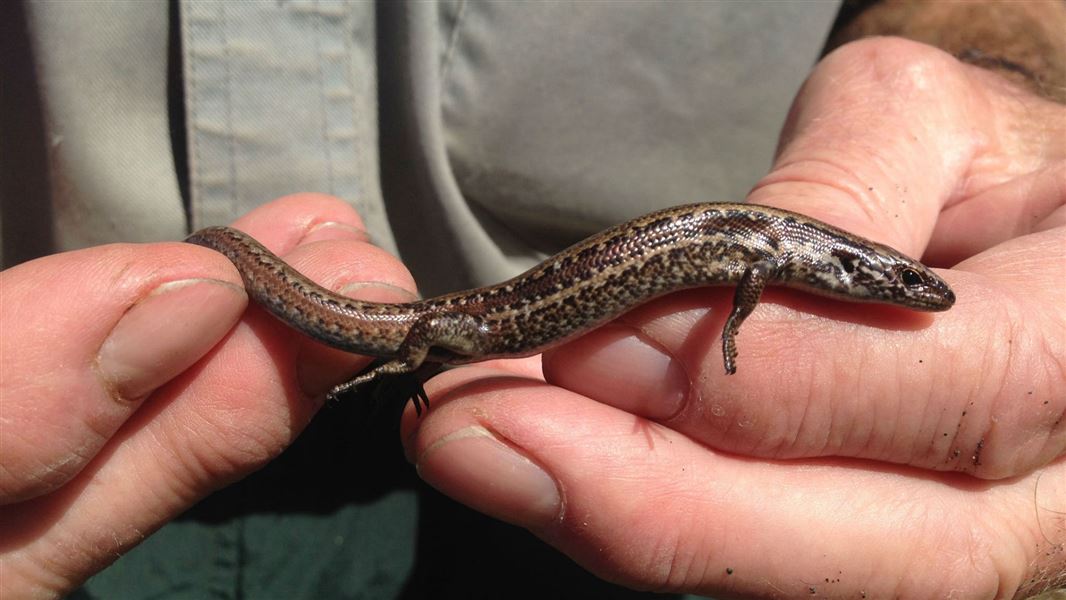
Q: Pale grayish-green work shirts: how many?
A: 1